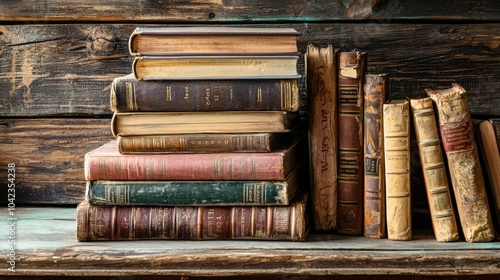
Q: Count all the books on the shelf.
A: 15